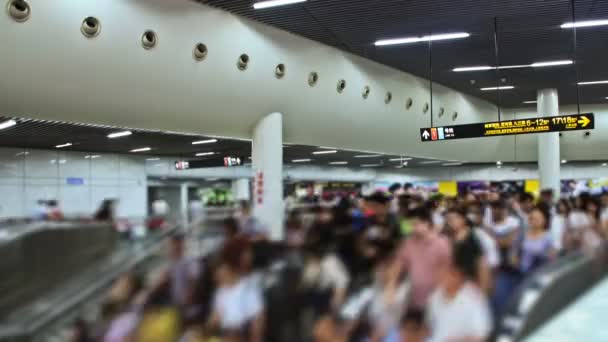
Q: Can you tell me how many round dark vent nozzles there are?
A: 14